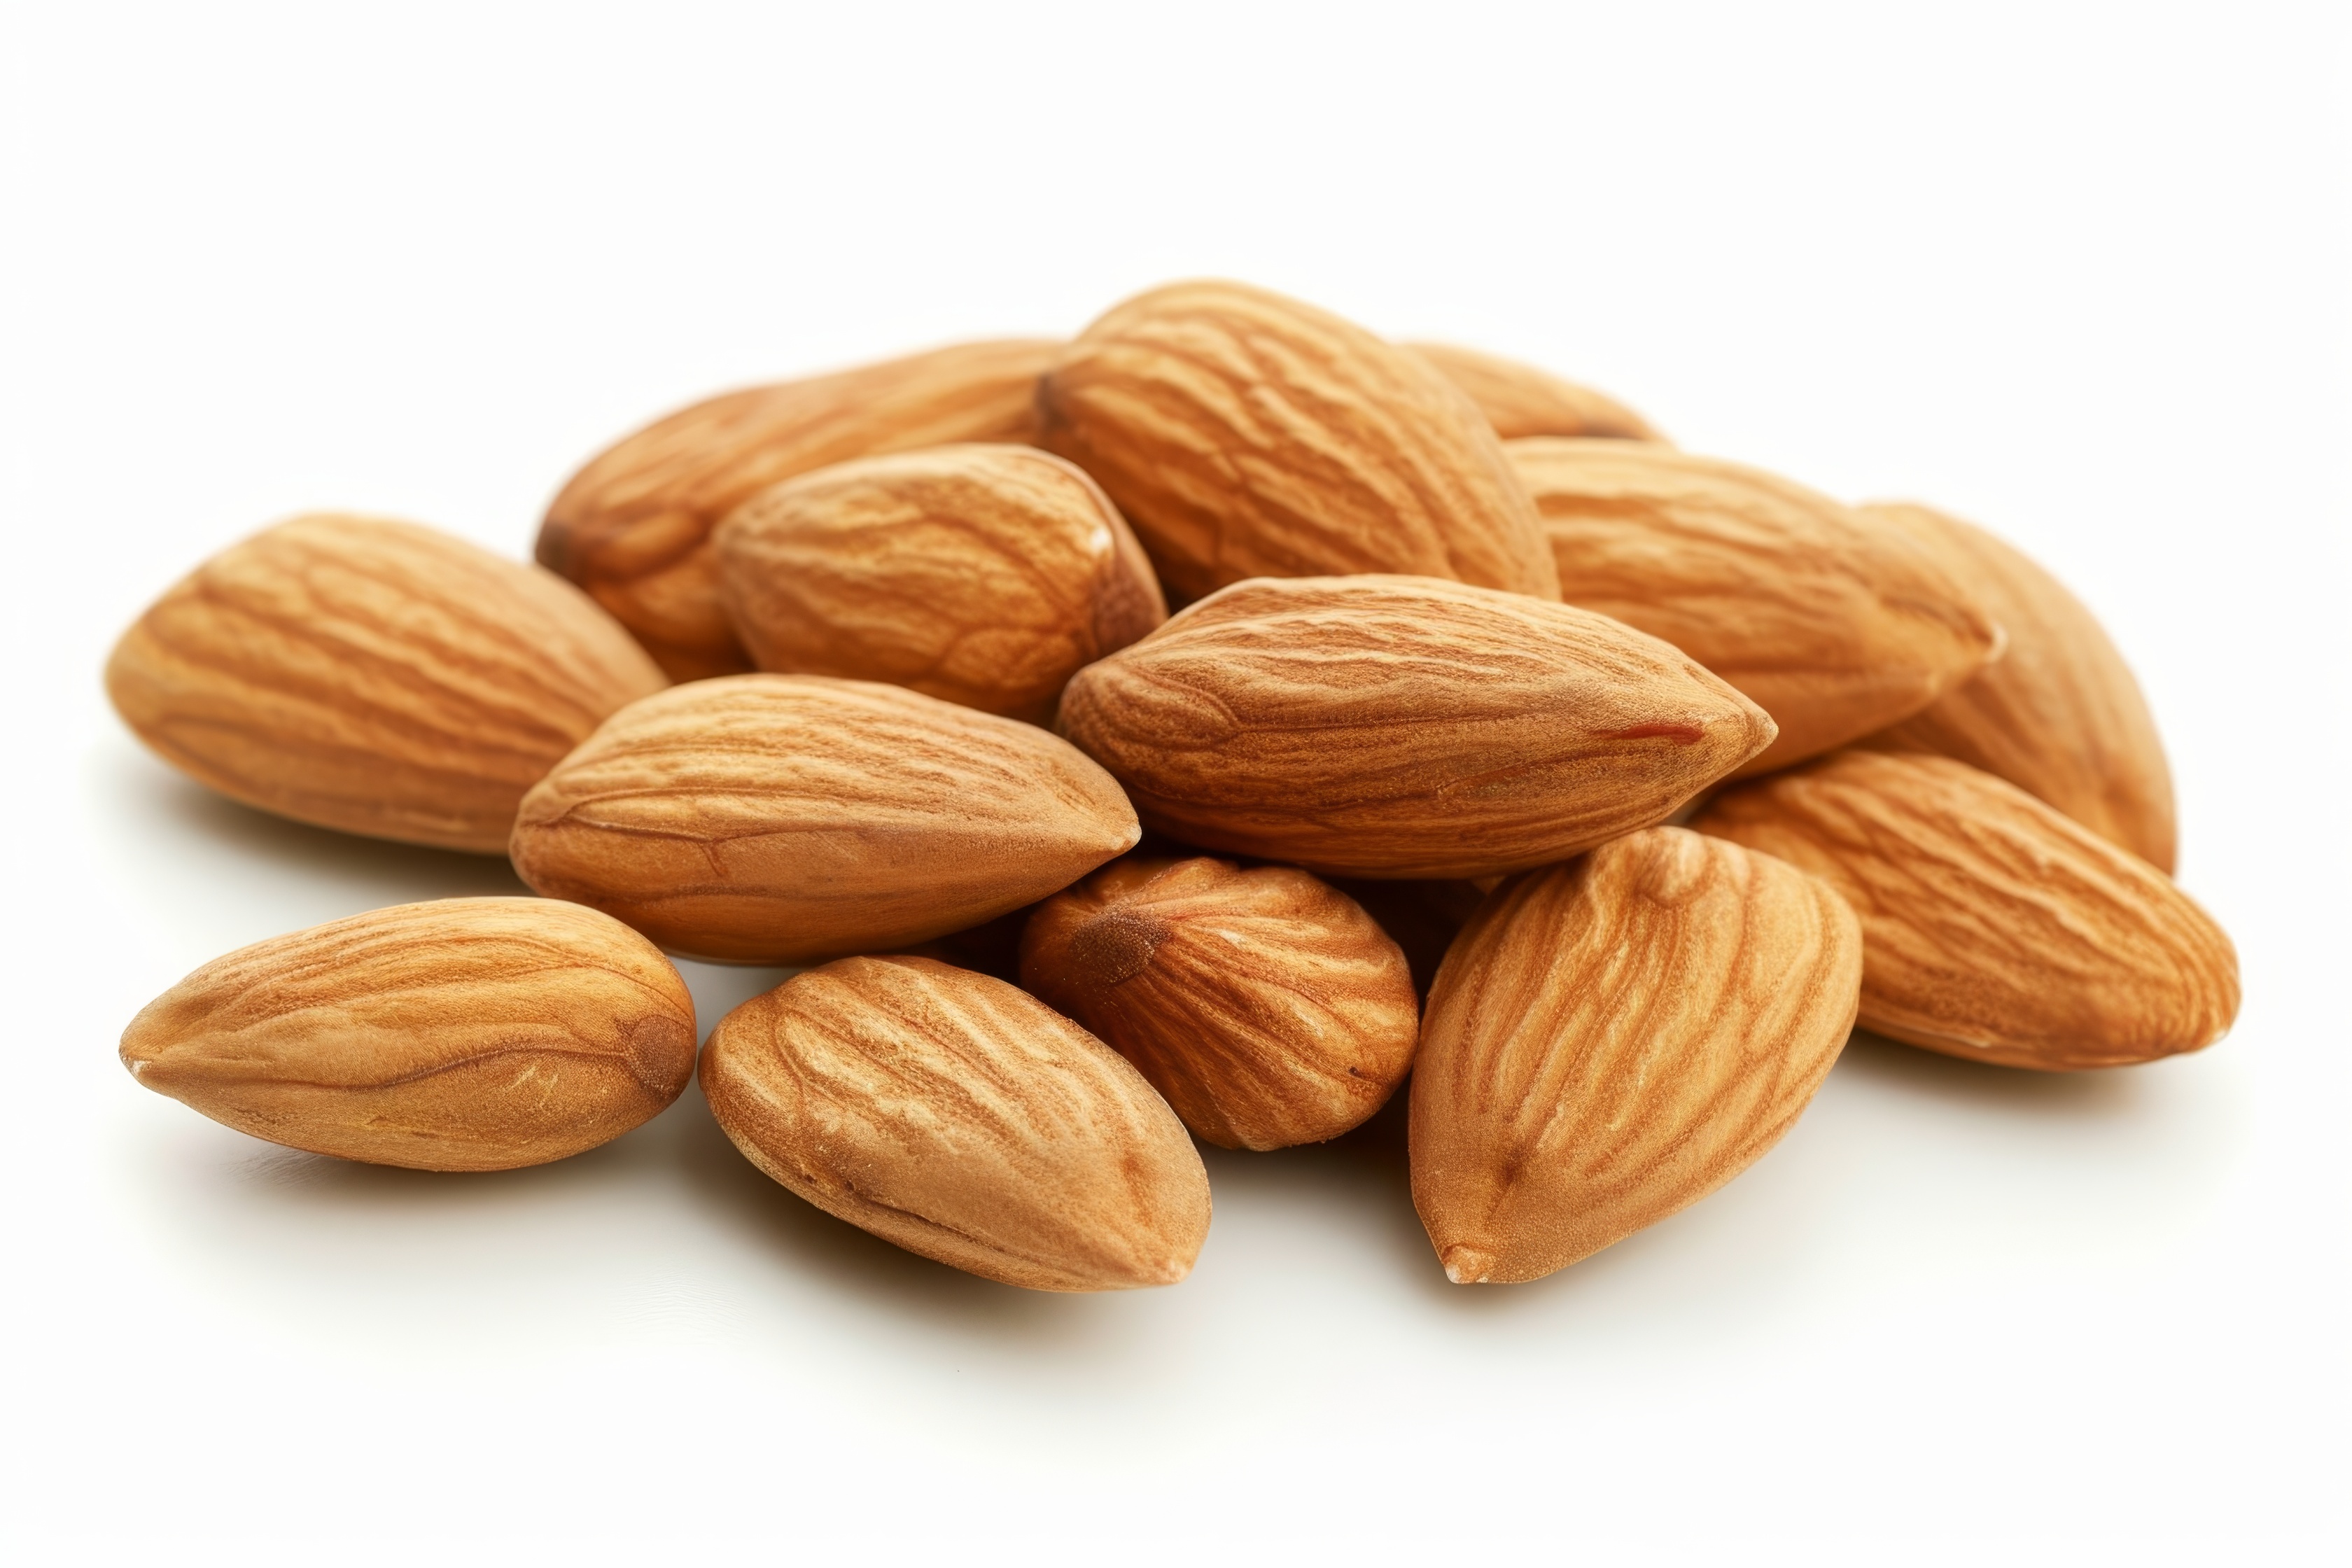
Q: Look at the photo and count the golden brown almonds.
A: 14